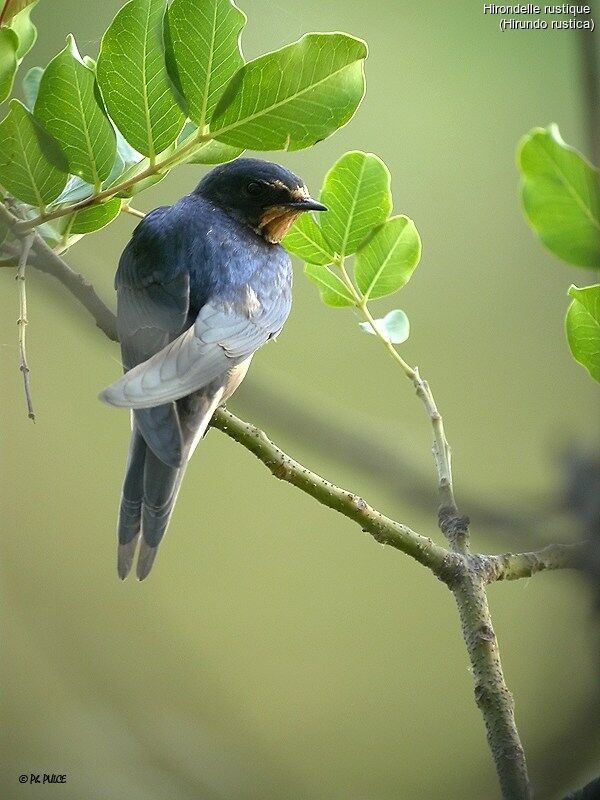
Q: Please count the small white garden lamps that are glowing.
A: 0